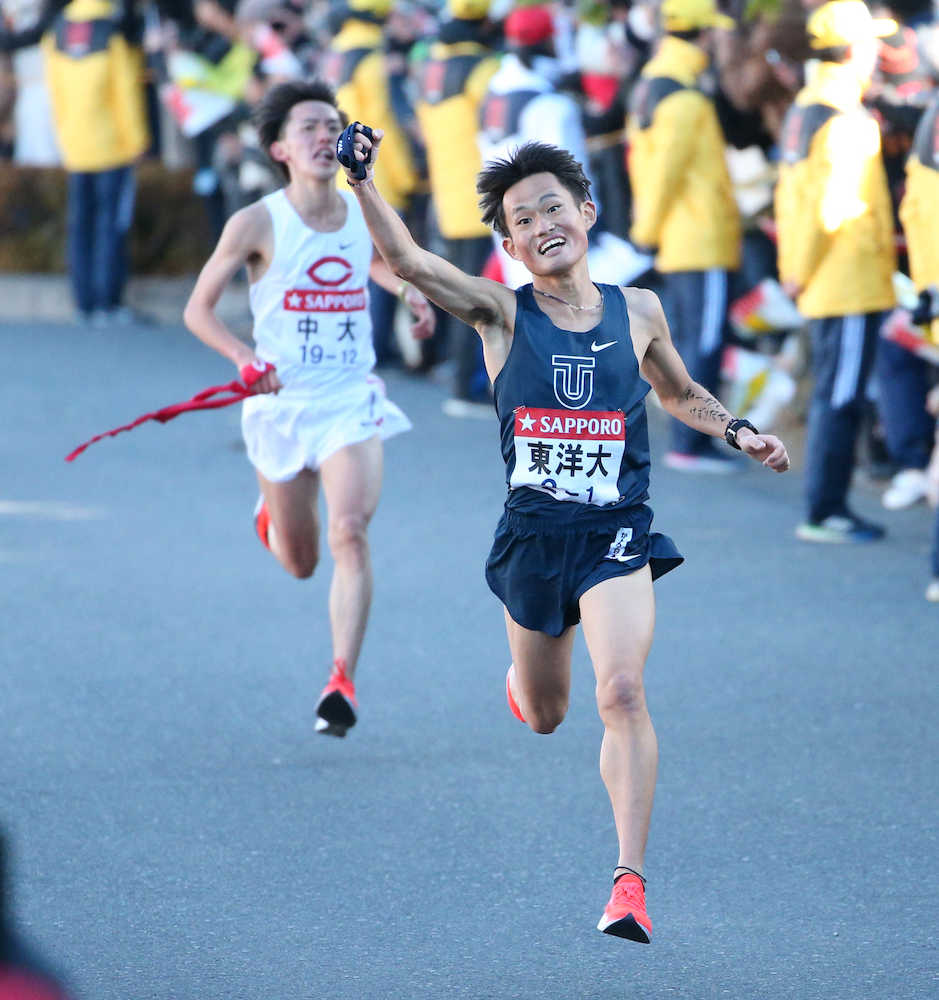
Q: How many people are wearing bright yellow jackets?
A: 6